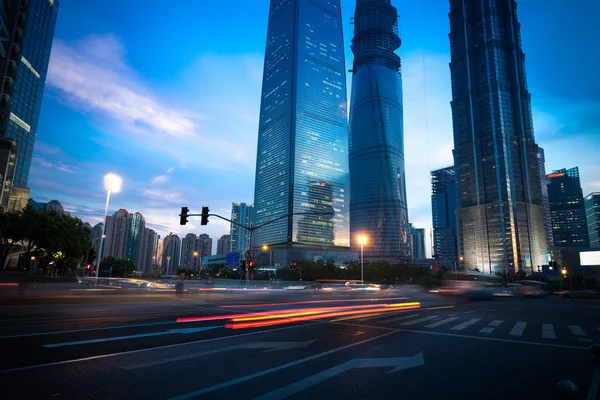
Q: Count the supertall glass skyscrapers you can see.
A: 3